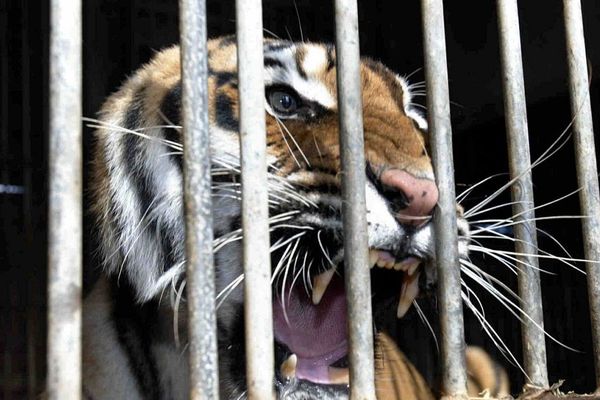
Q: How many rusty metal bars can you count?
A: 7